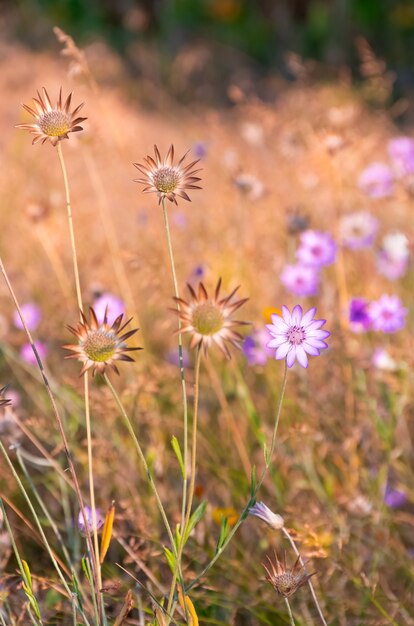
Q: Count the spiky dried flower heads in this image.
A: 5